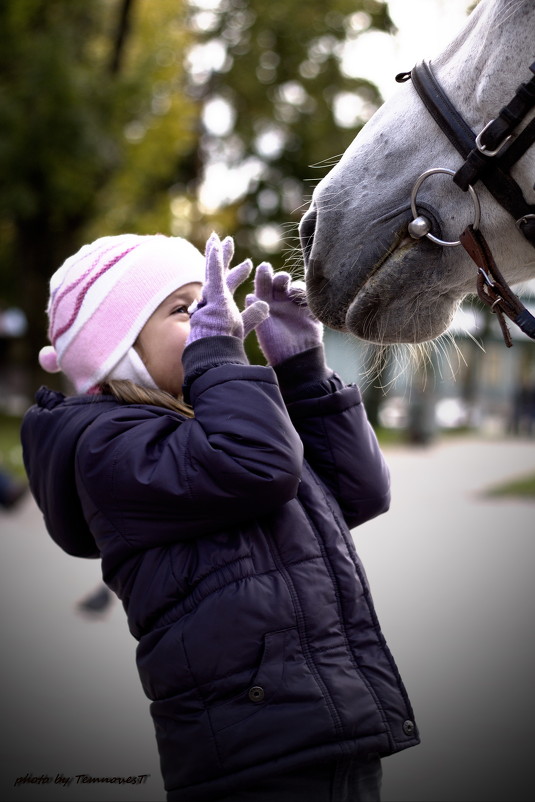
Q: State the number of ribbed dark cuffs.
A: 2